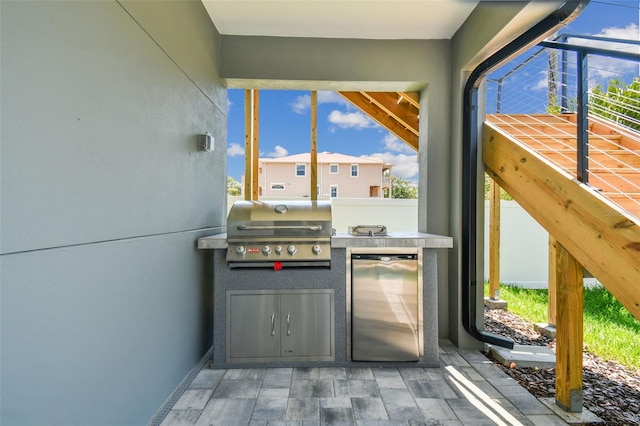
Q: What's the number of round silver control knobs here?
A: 5